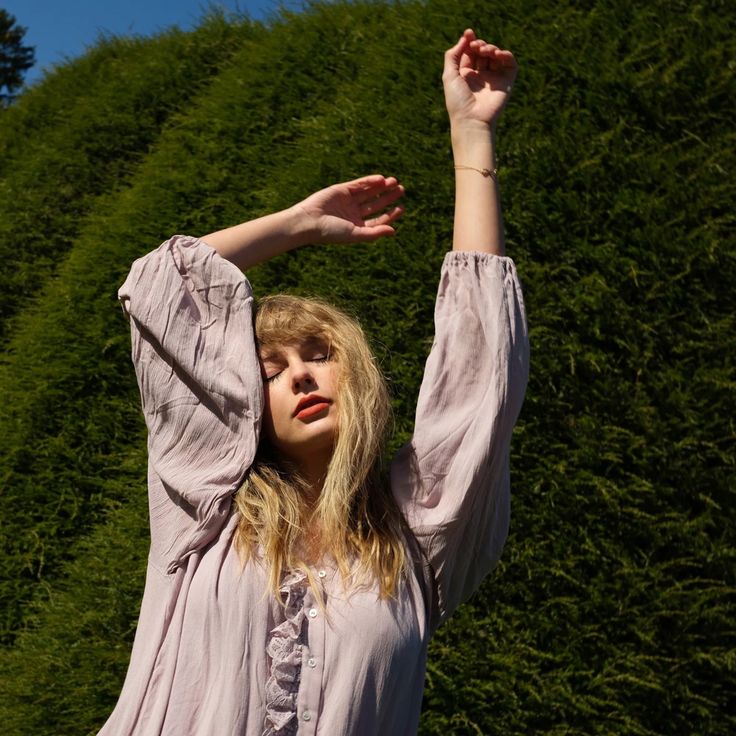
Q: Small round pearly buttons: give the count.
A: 4